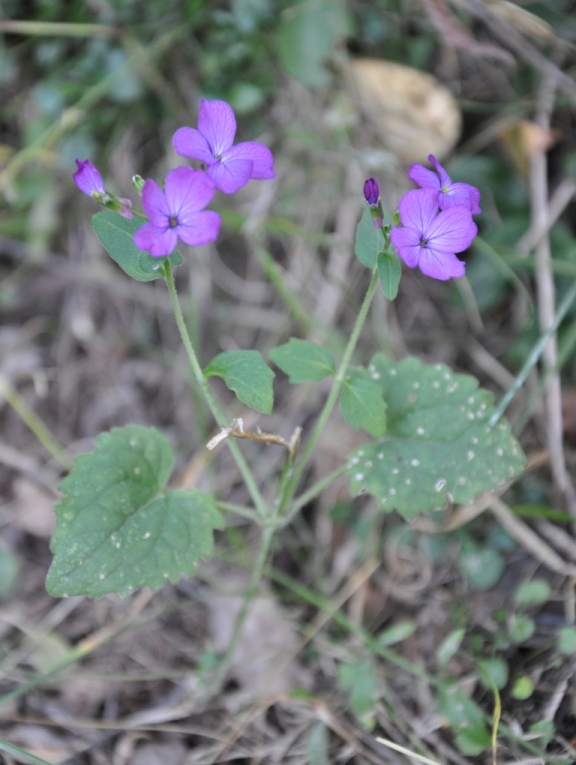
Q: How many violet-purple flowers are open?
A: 4